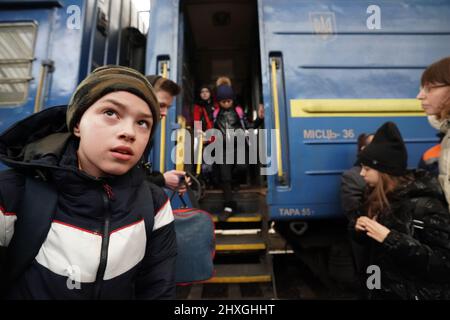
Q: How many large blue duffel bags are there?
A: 1